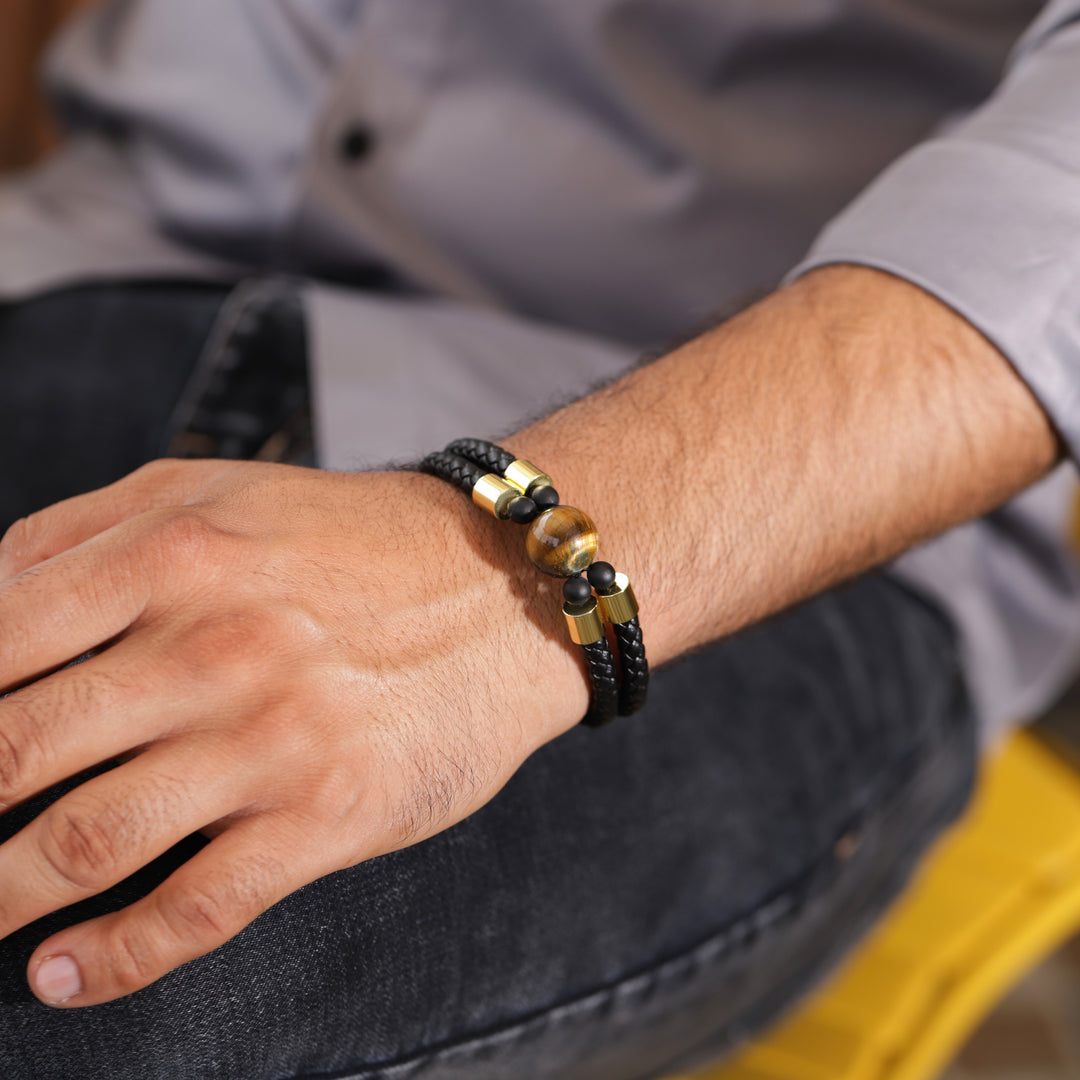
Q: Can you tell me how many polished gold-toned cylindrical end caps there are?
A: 4